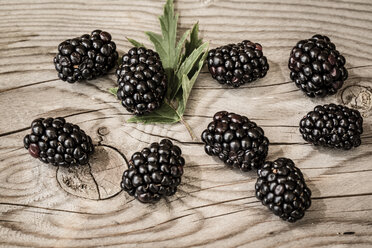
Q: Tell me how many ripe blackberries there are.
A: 9